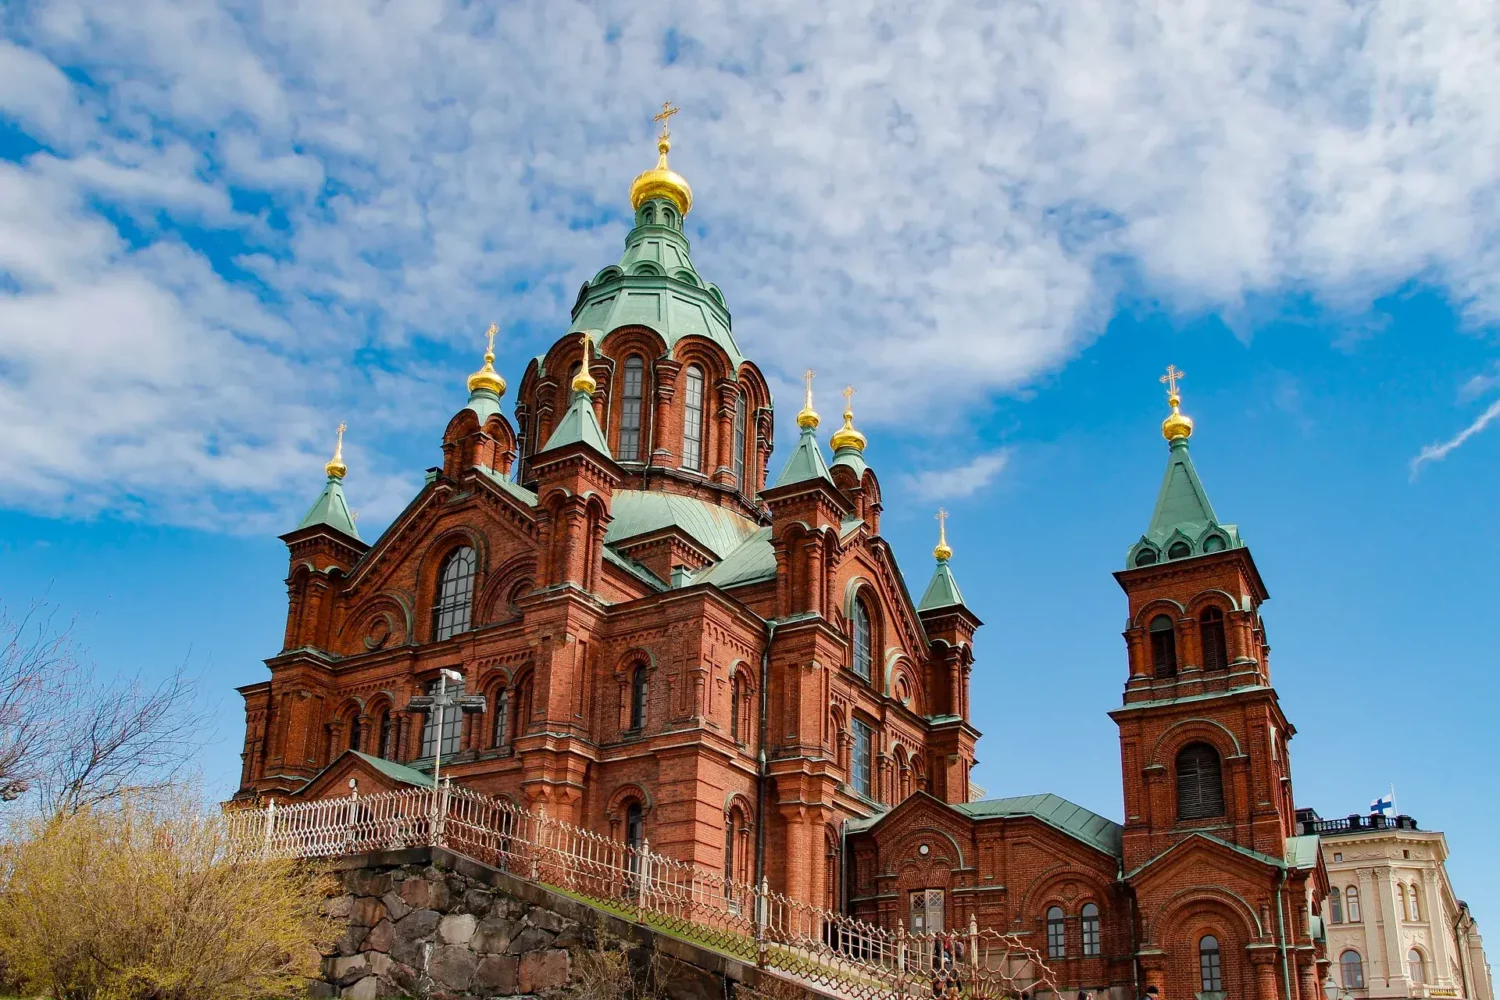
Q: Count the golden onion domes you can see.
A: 8